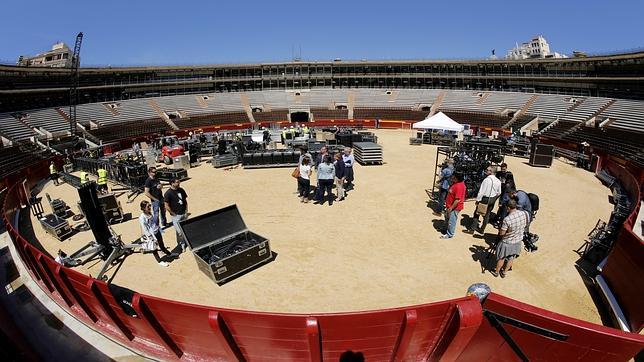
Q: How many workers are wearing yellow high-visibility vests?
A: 6